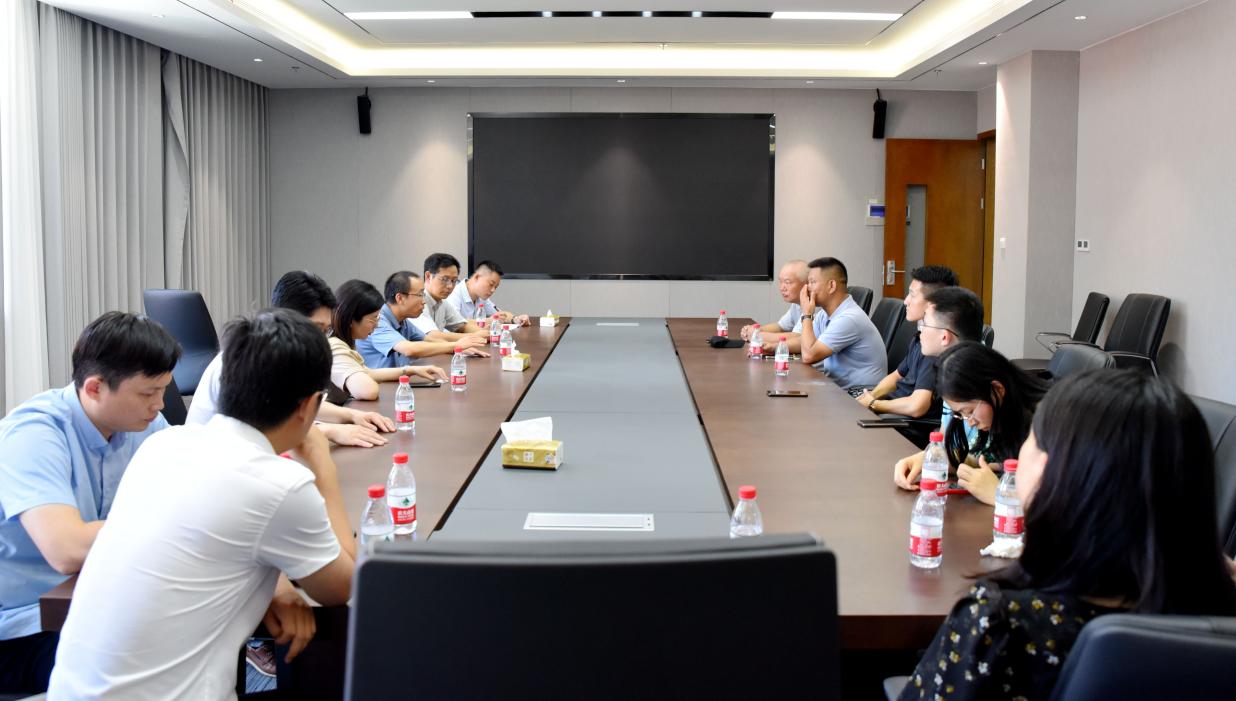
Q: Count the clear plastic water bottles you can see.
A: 14